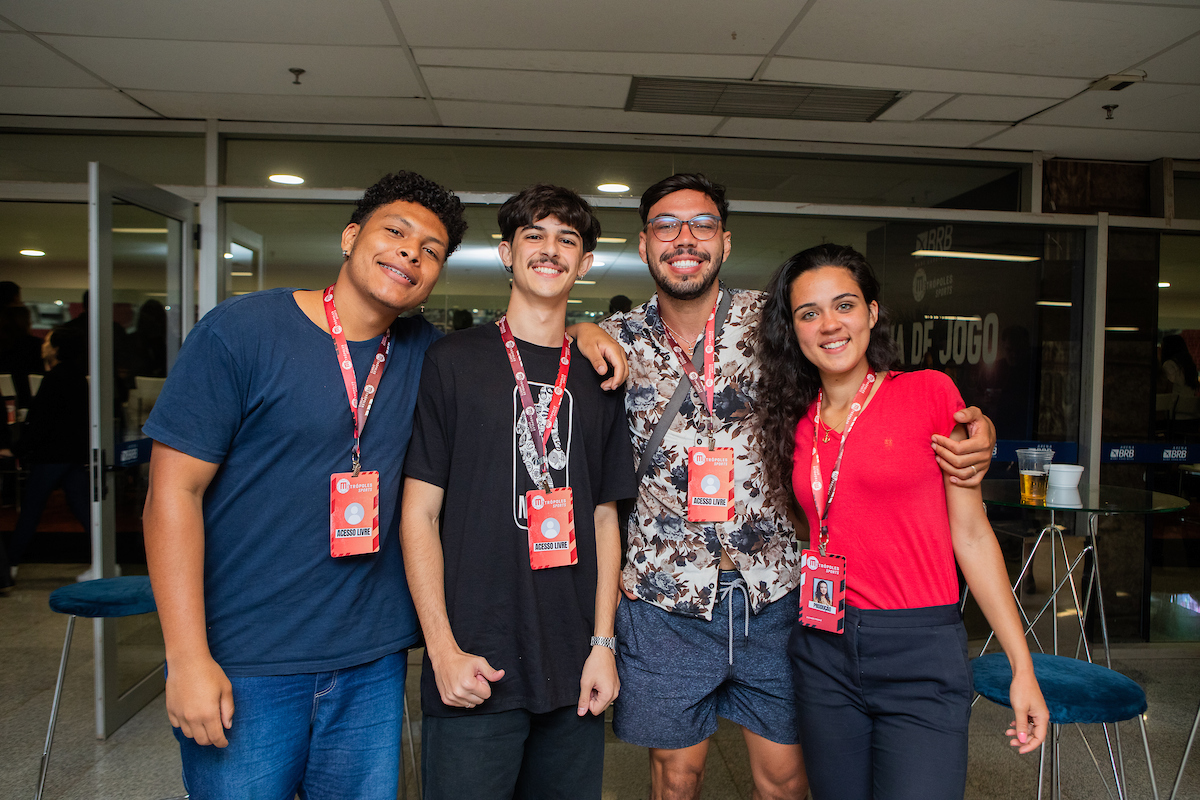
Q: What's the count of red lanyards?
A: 4